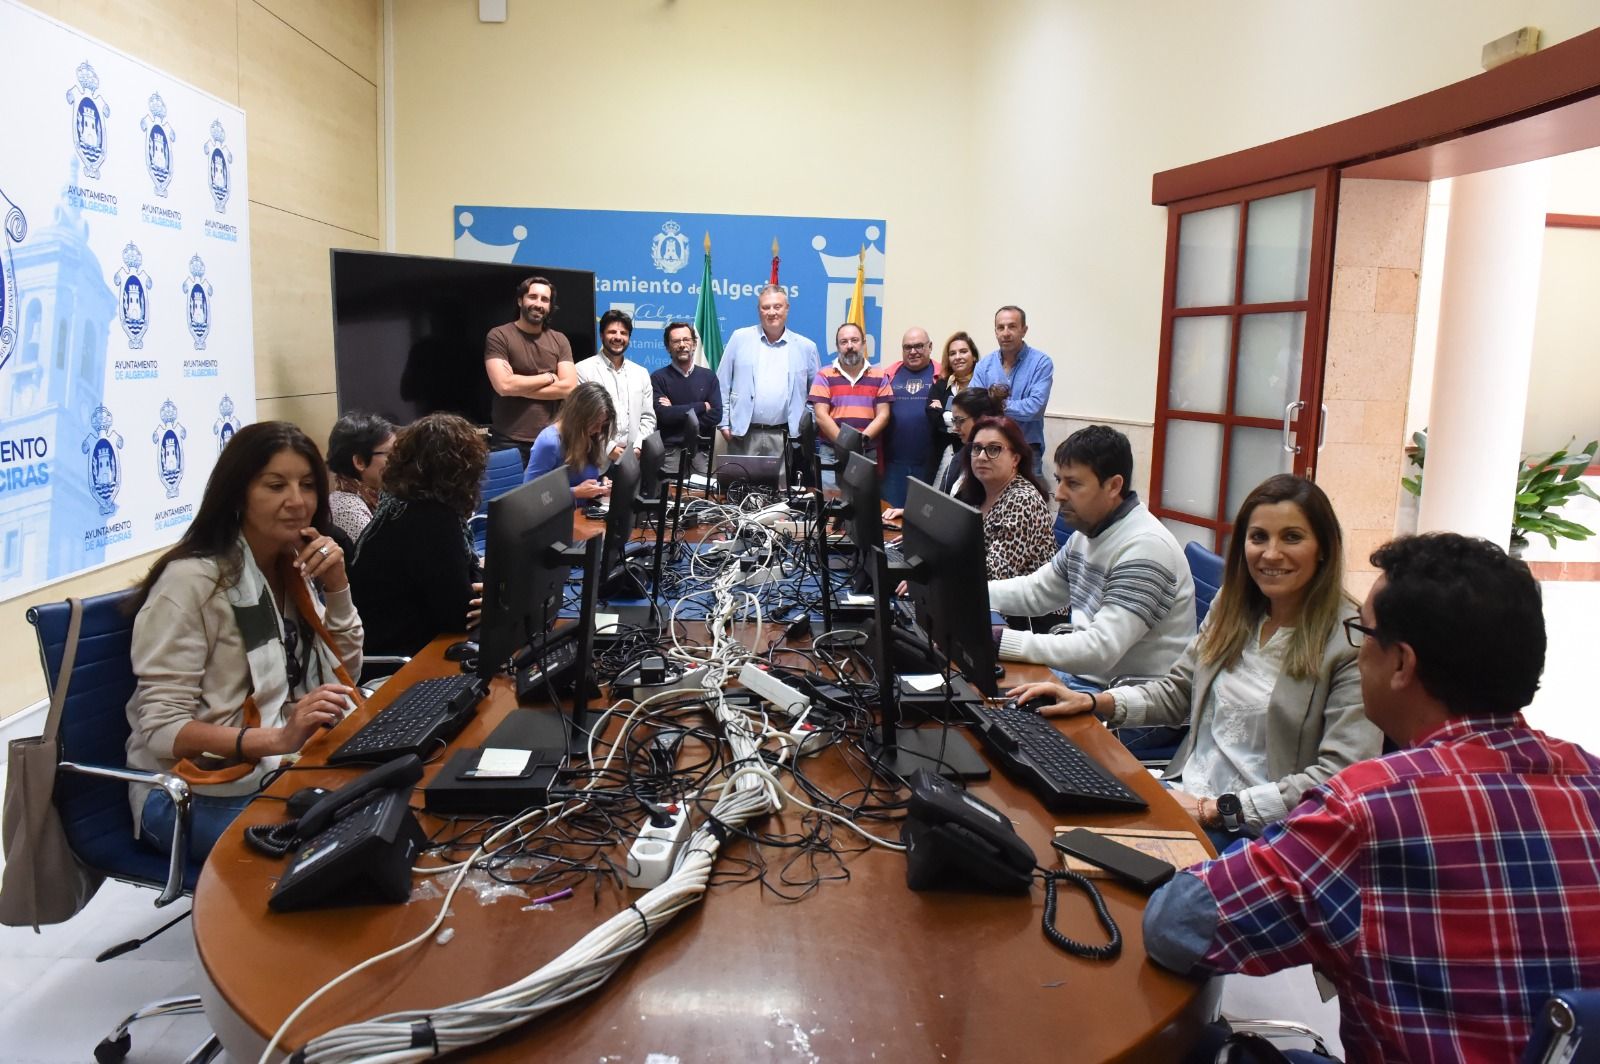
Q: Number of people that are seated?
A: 9